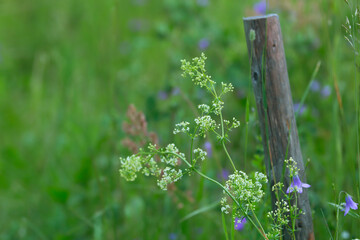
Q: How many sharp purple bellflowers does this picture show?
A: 2